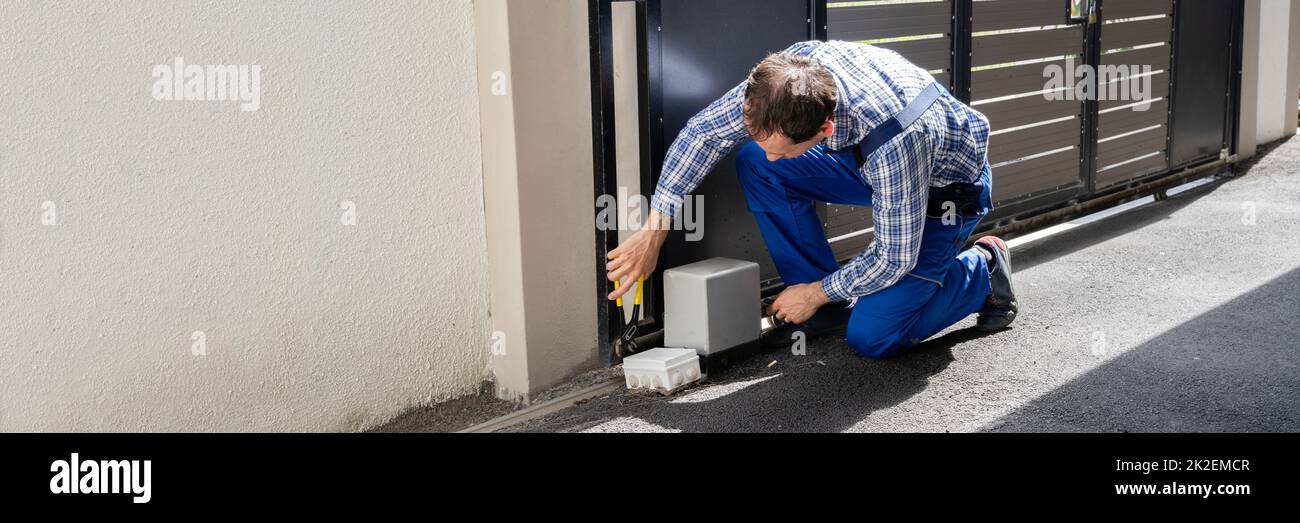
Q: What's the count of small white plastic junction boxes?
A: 1